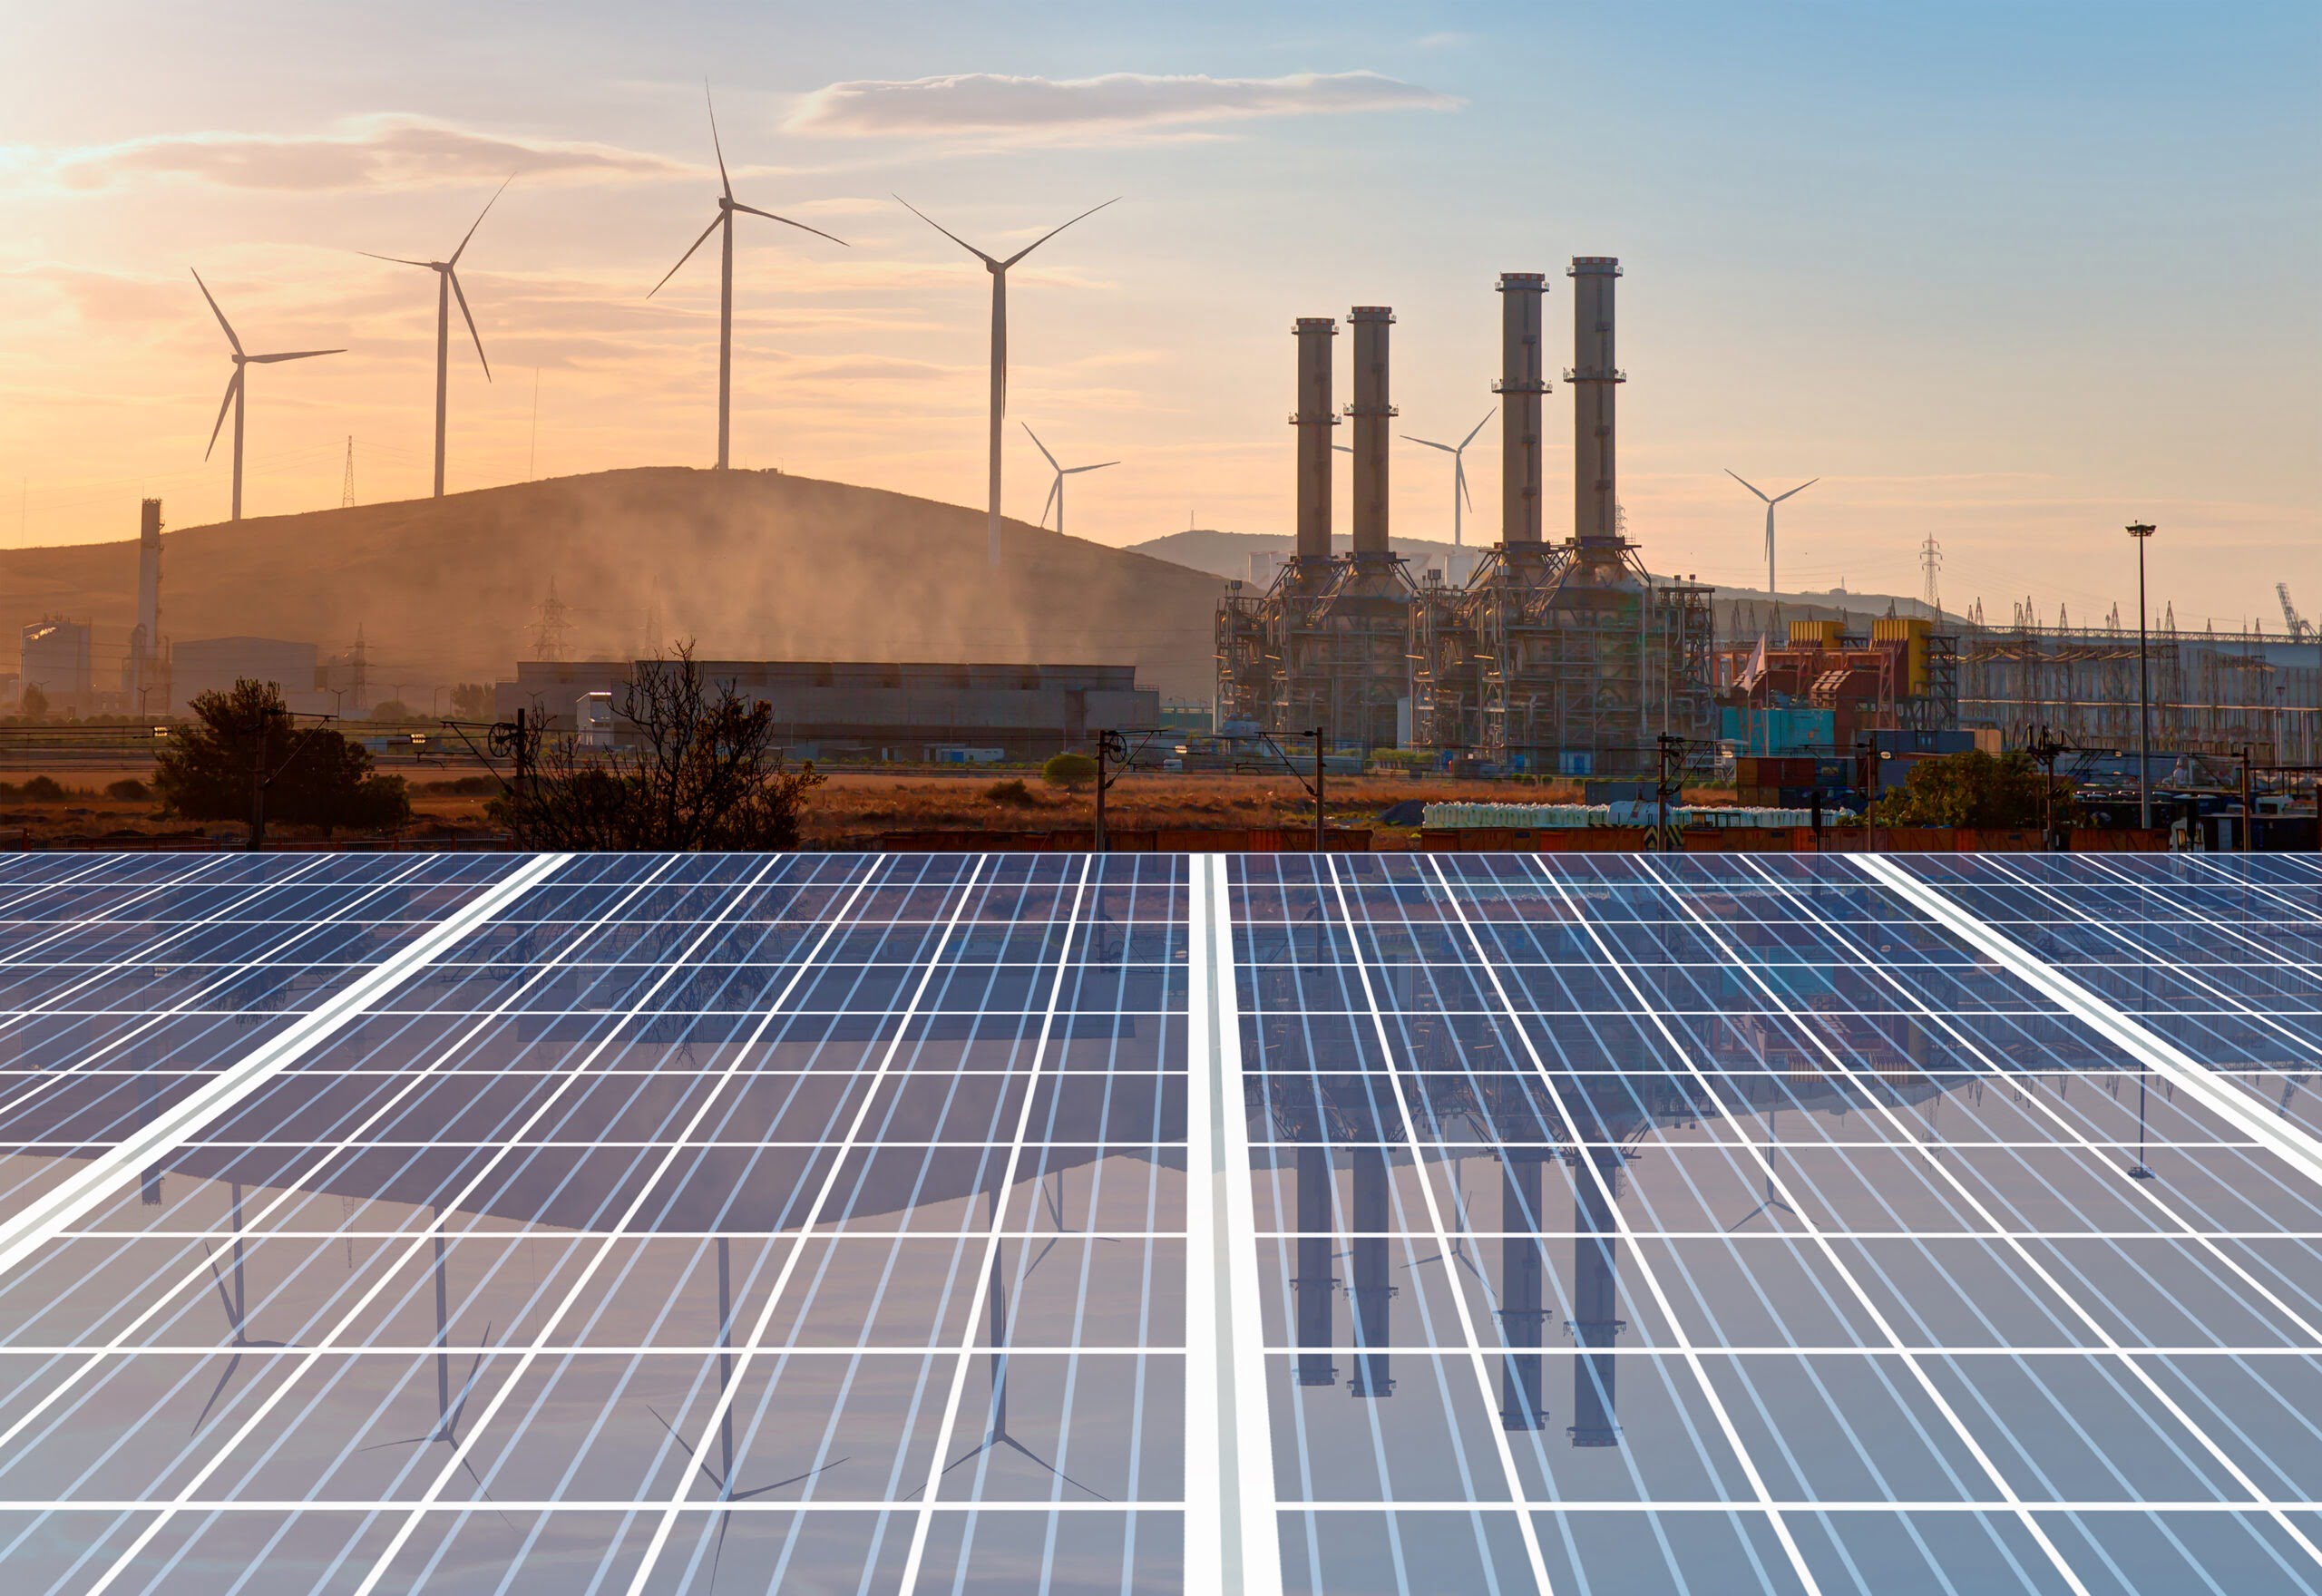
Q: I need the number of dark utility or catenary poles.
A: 8